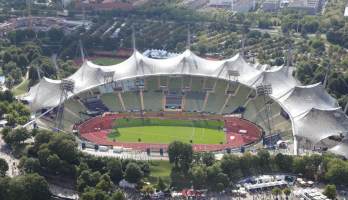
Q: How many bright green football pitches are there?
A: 1